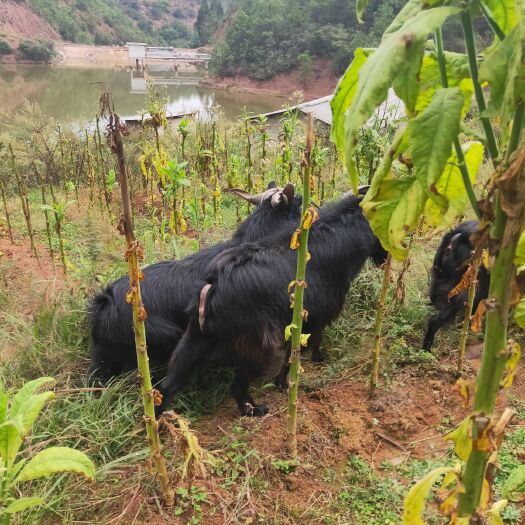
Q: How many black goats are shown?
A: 3